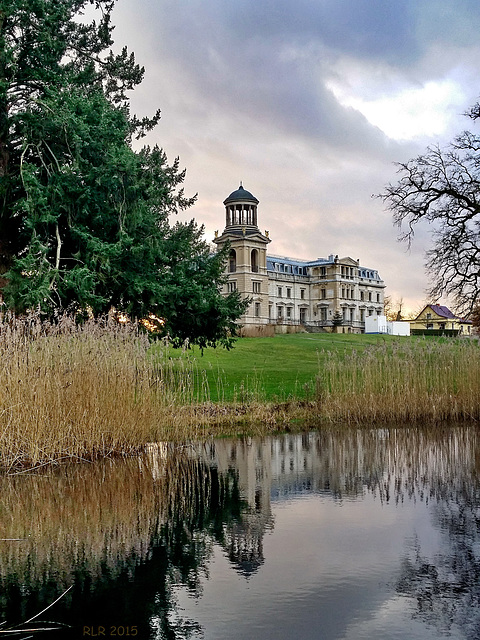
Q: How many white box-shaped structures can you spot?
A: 2